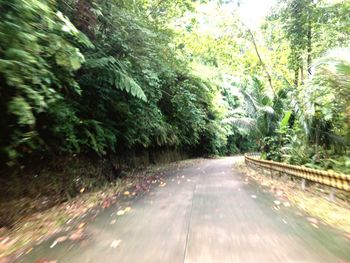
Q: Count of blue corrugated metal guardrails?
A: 0